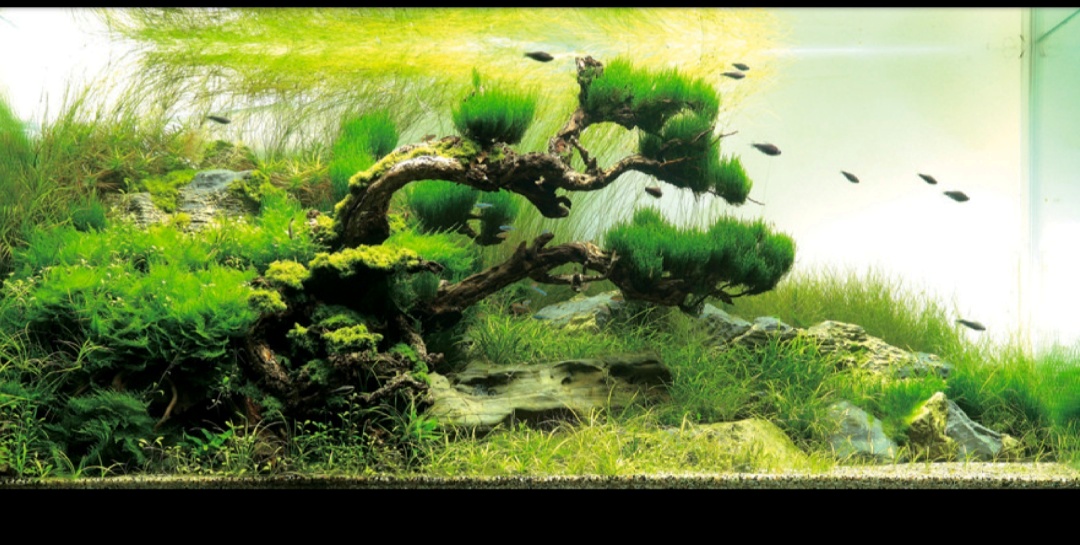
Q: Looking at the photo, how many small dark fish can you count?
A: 10